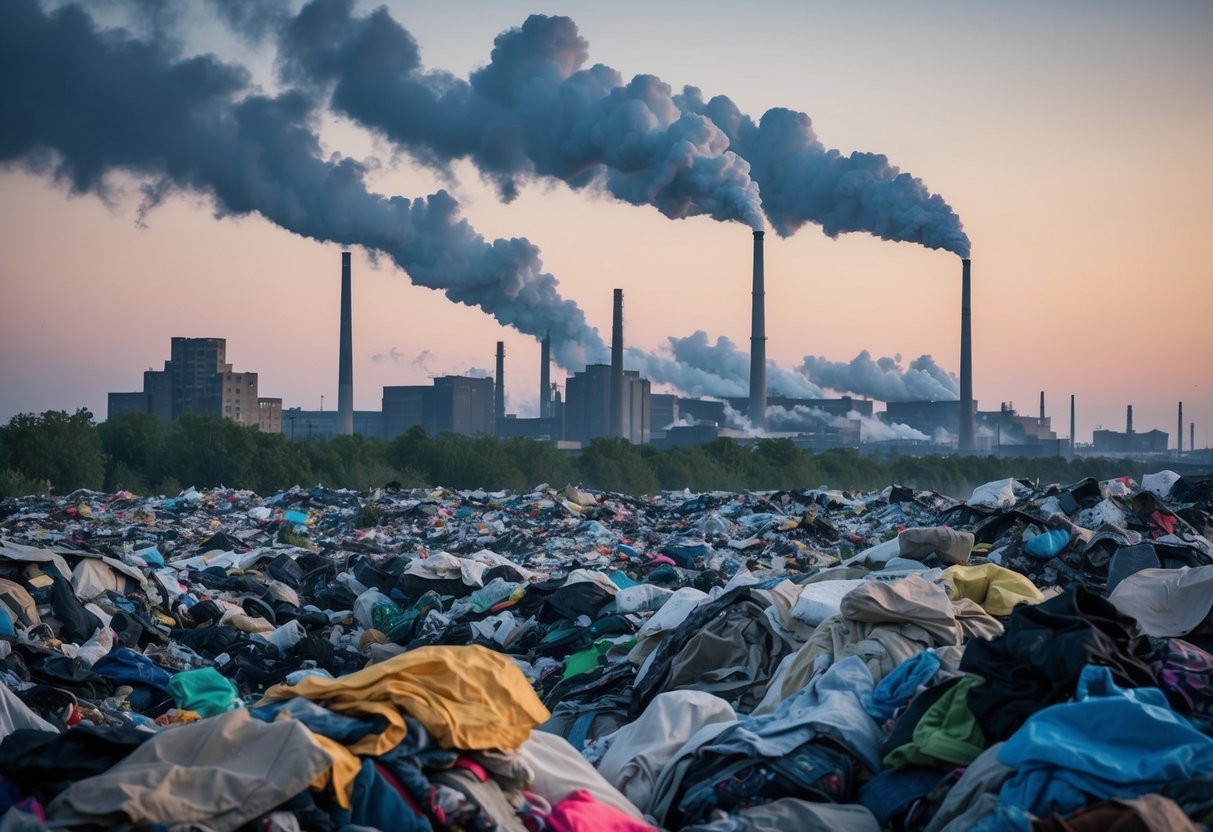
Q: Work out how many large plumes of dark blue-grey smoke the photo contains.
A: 3